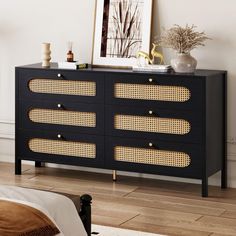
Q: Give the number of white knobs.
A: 6